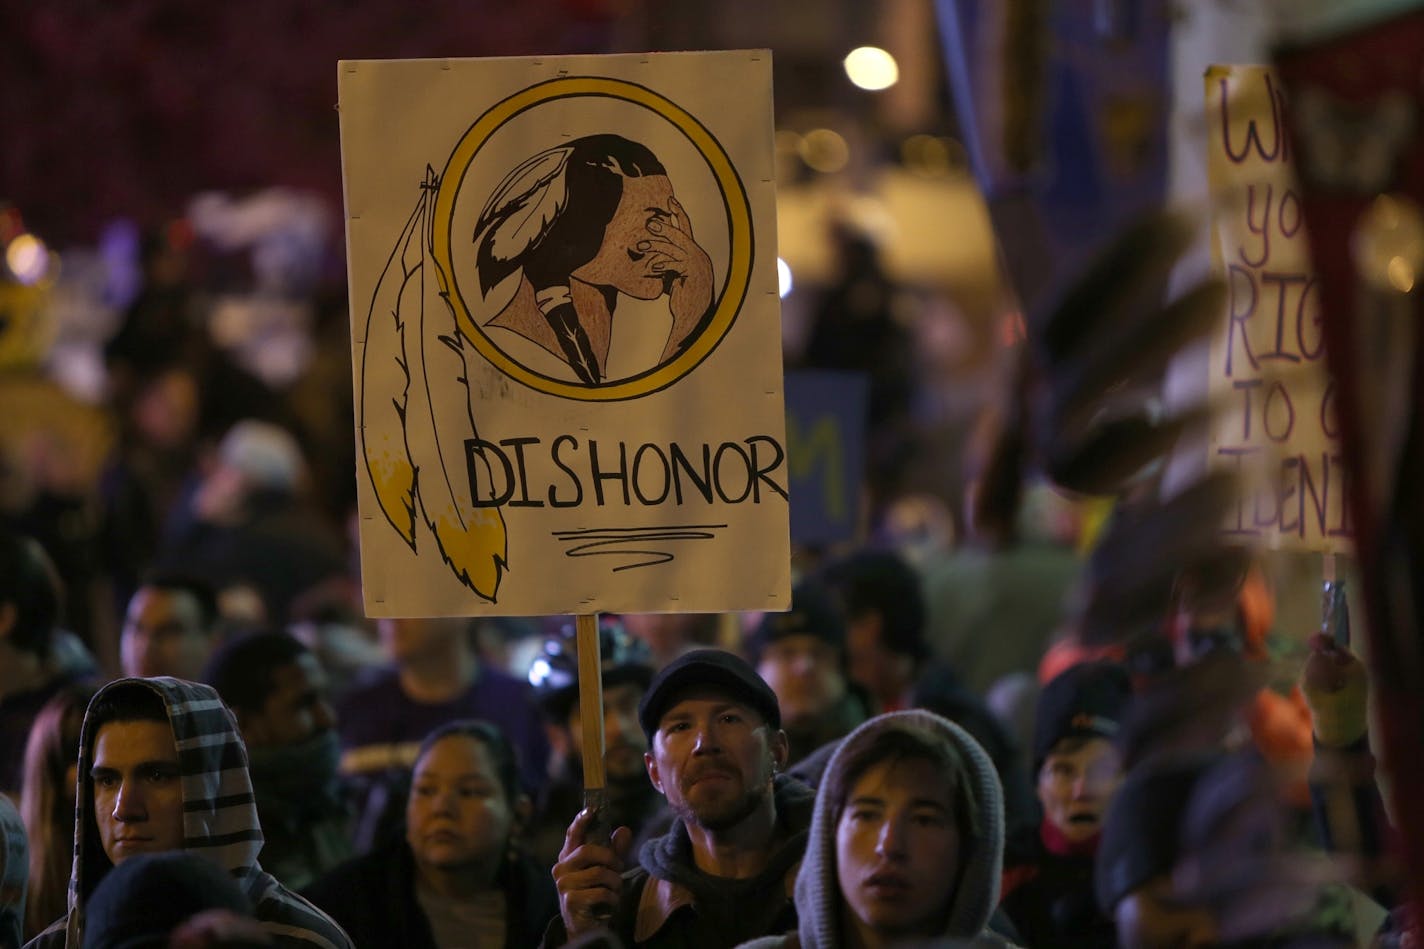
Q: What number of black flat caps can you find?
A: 1